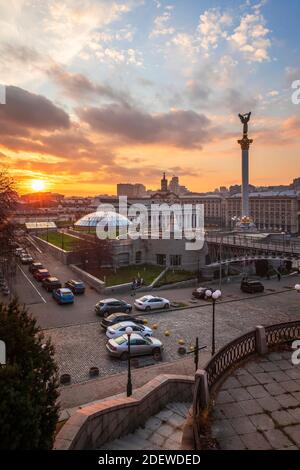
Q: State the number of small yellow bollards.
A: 5